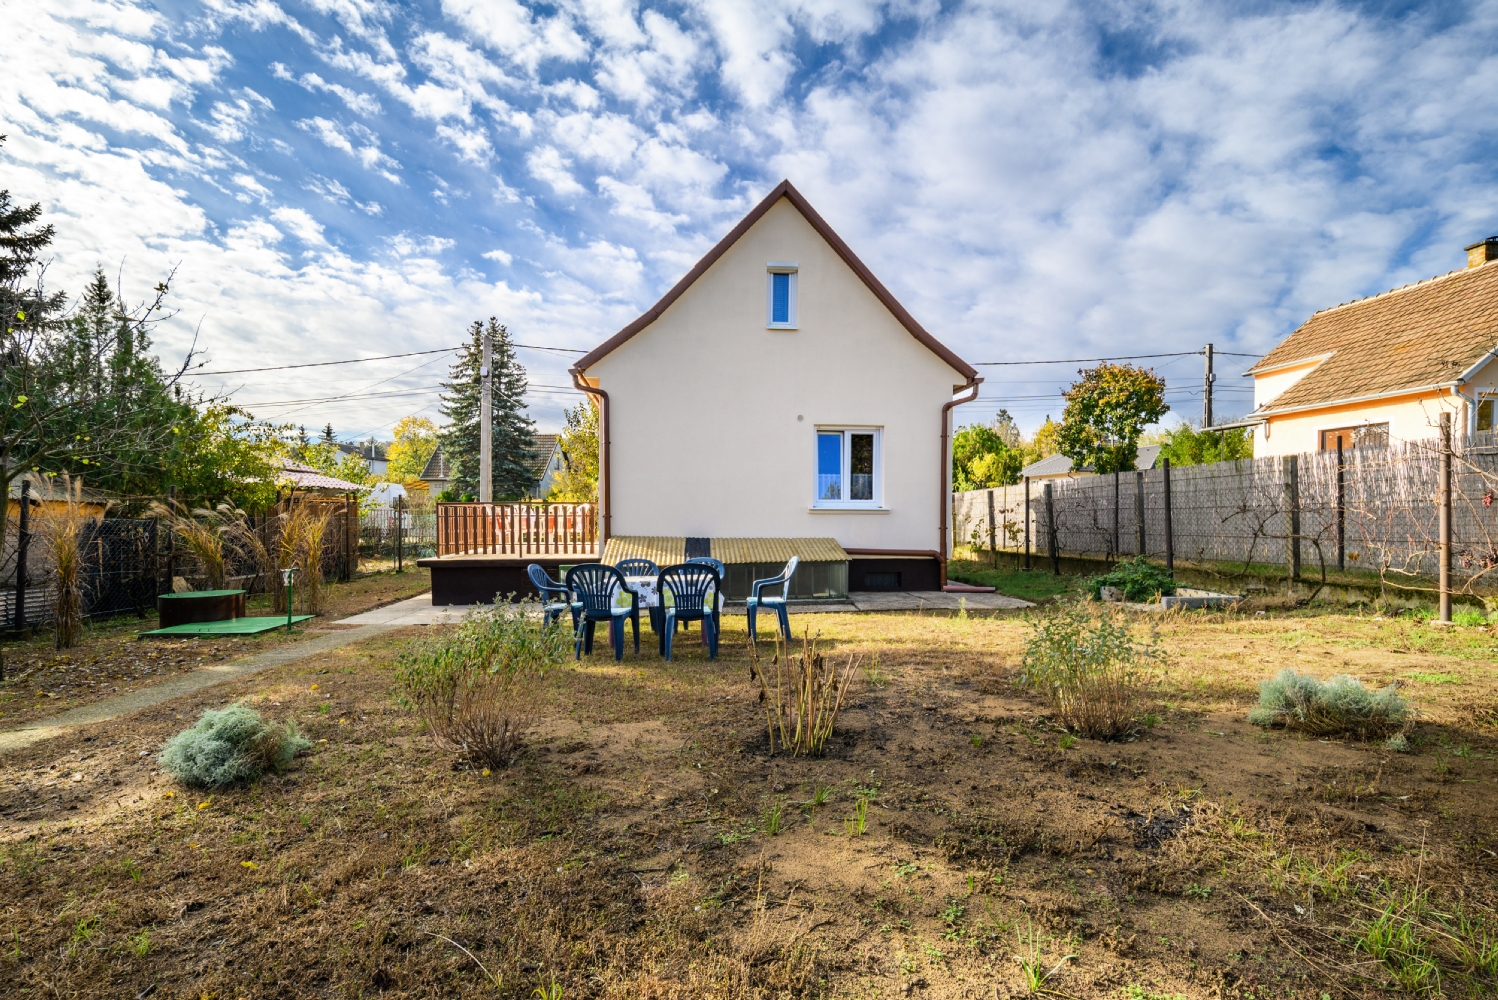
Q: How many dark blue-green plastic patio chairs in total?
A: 6